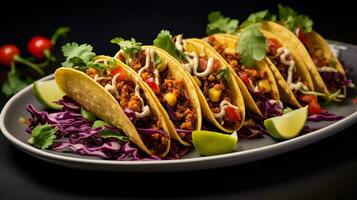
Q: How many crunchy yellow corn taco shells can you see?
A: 6